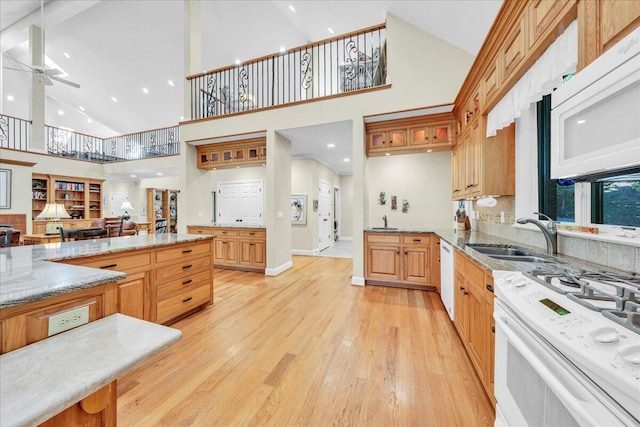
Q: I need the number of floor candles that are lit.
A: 0